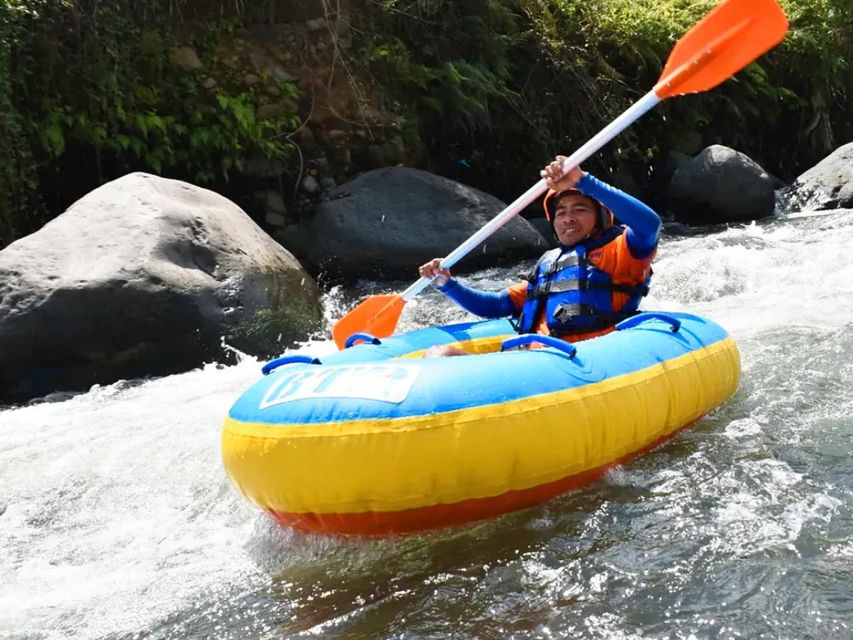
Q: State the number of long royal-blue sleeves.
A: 2